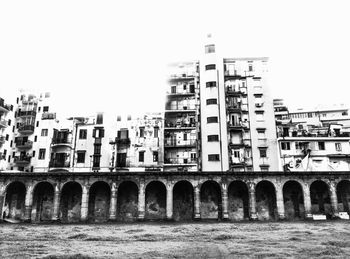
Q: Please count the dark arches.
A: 13